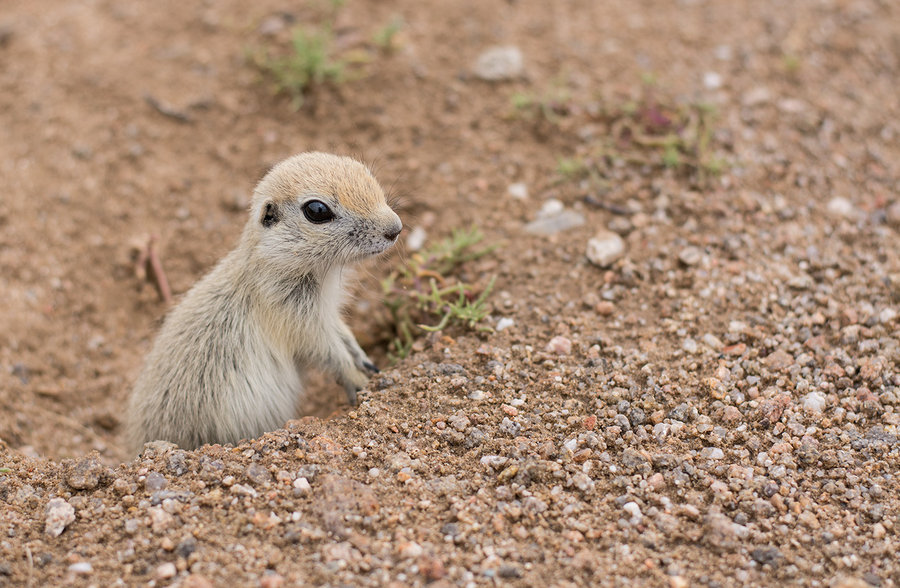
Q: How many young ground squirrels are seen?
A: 1